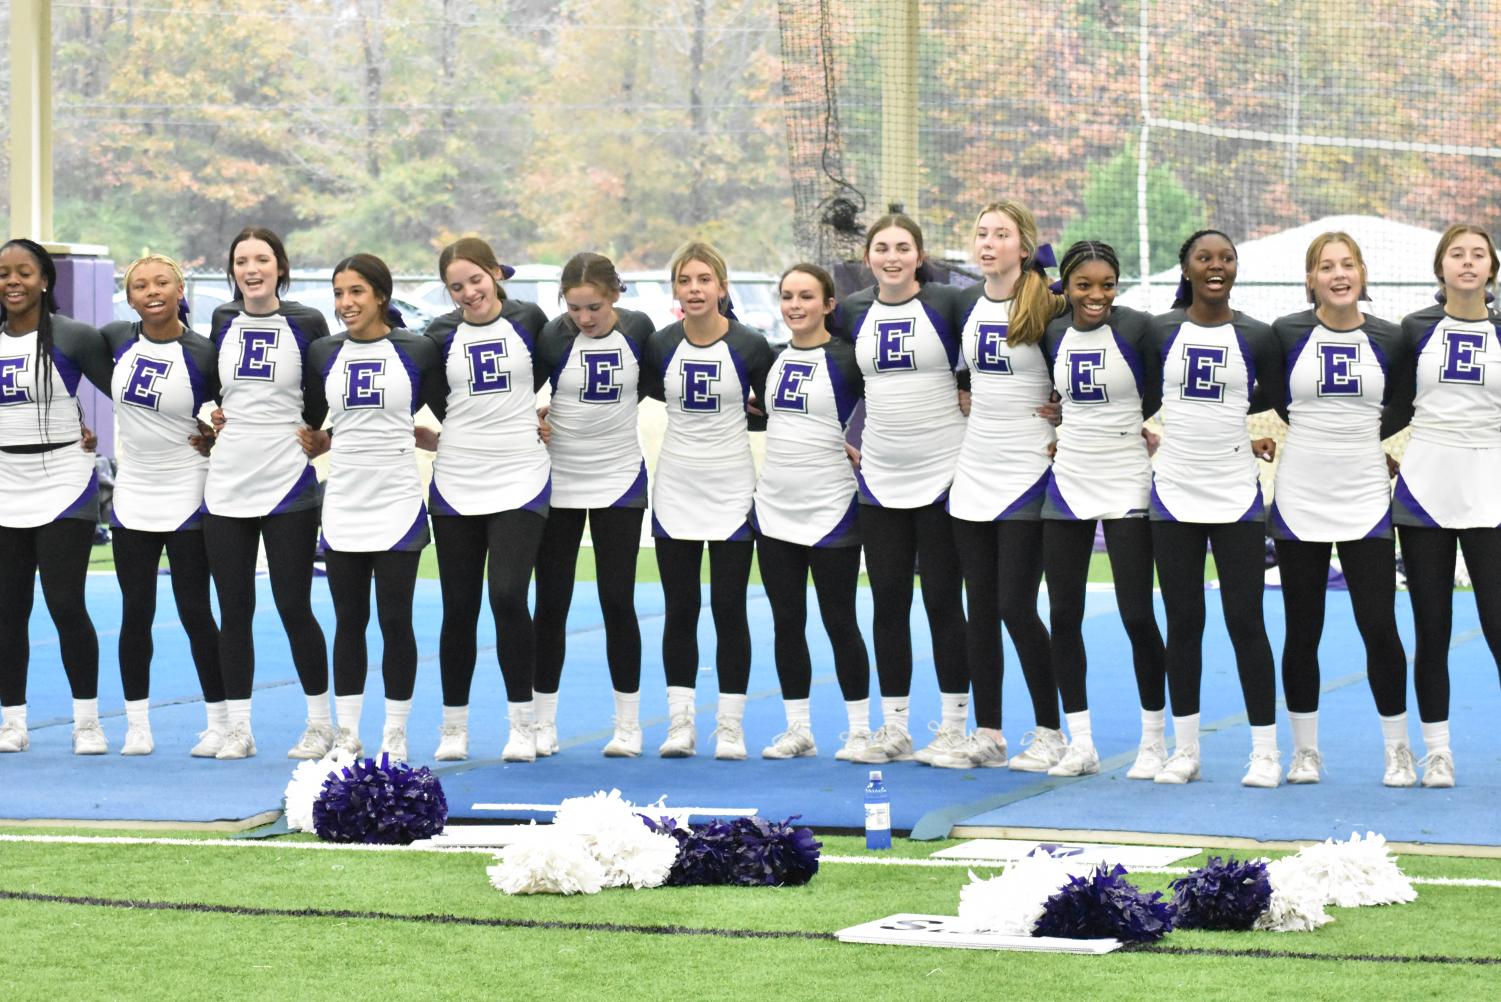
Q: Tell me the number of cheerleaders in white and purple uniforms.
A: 14